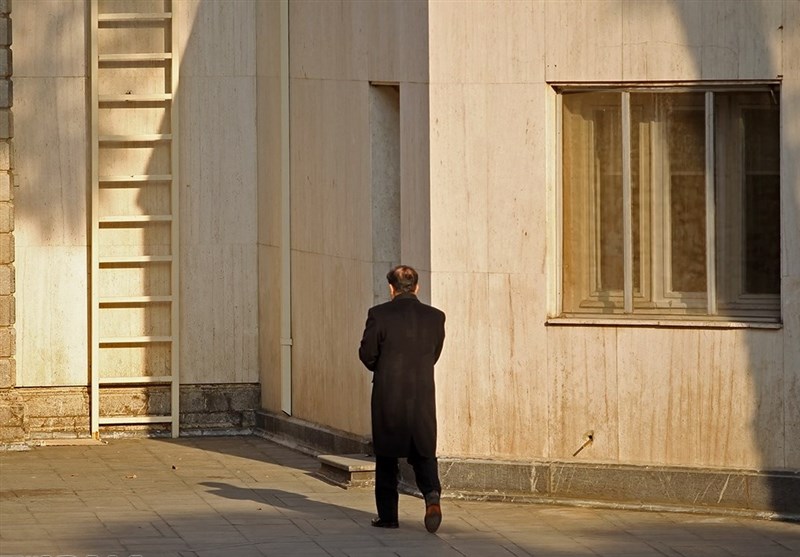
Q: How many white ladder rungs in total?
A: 11